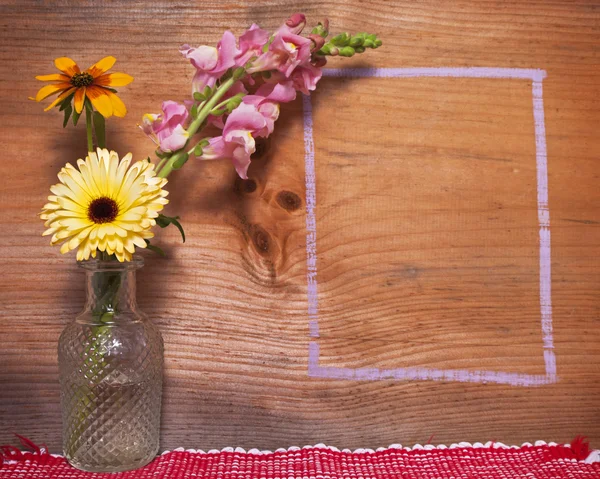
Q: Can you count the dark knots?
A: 4